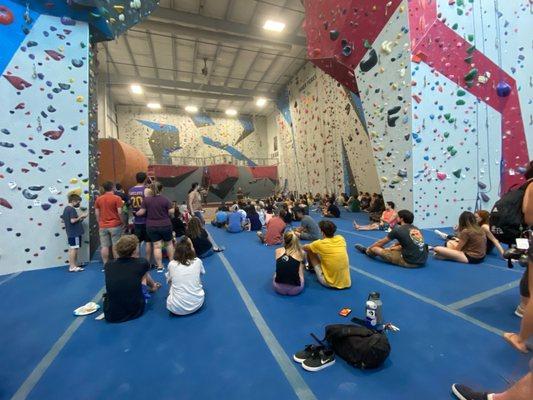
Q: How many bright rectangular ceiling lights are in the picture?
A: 6